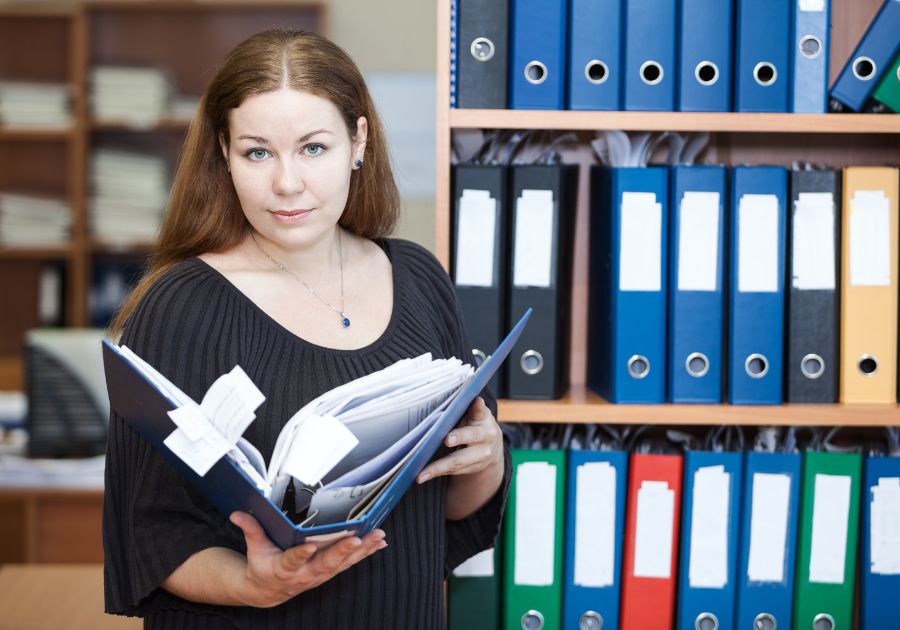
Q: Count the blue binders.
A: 15